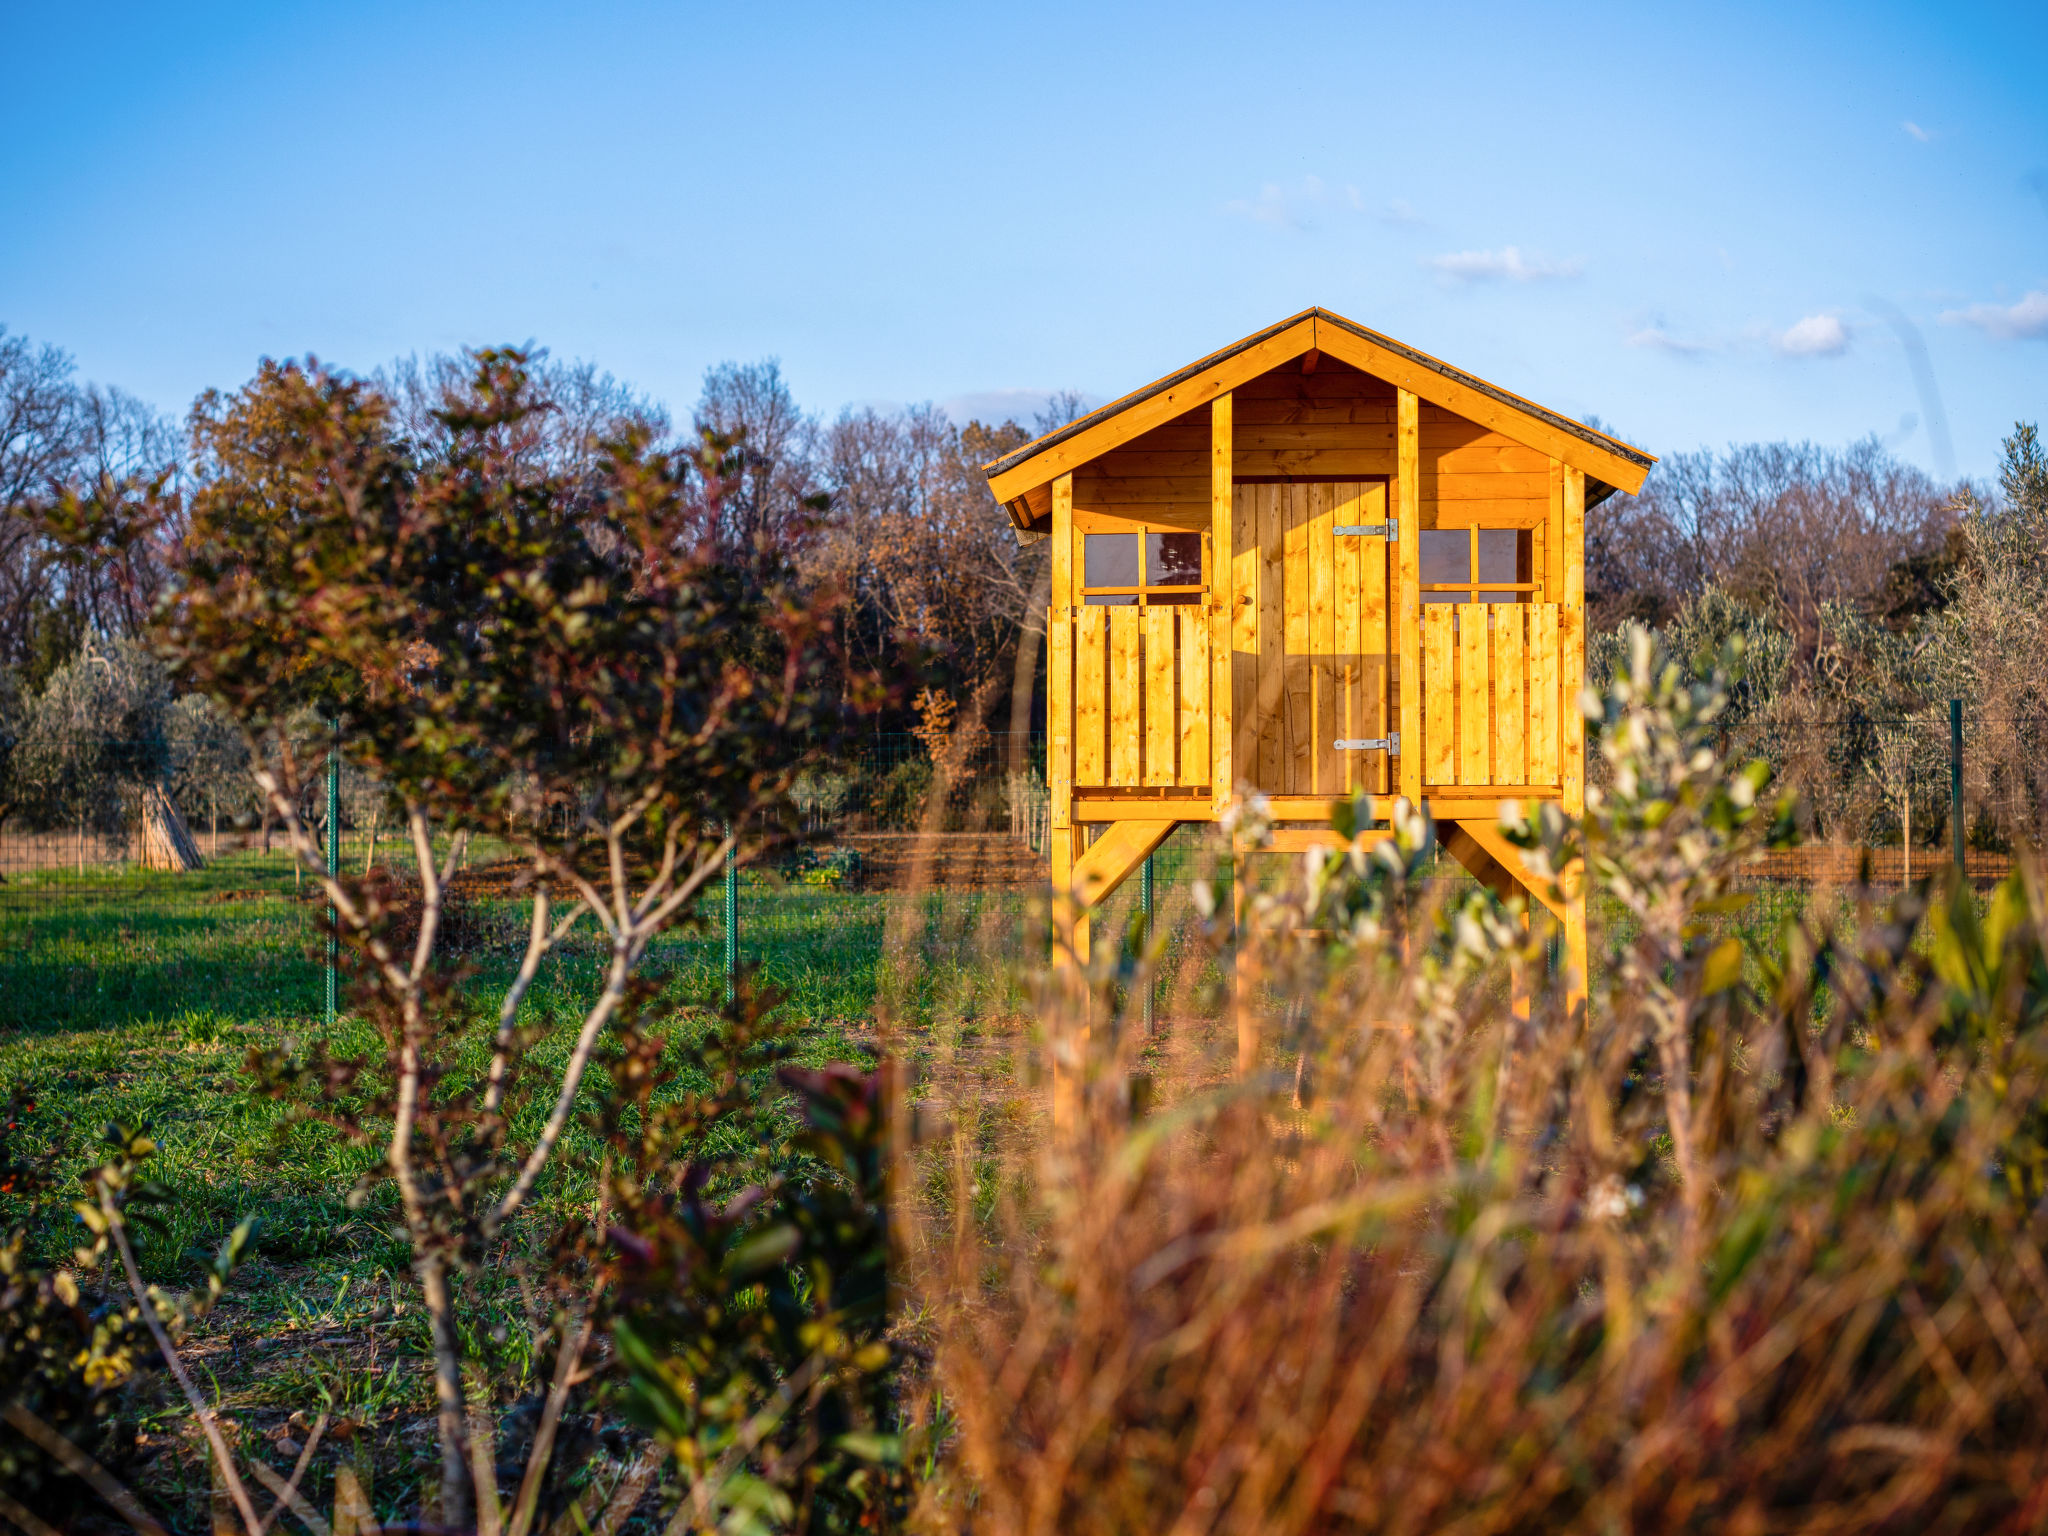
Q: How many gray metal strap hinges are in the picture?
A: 2